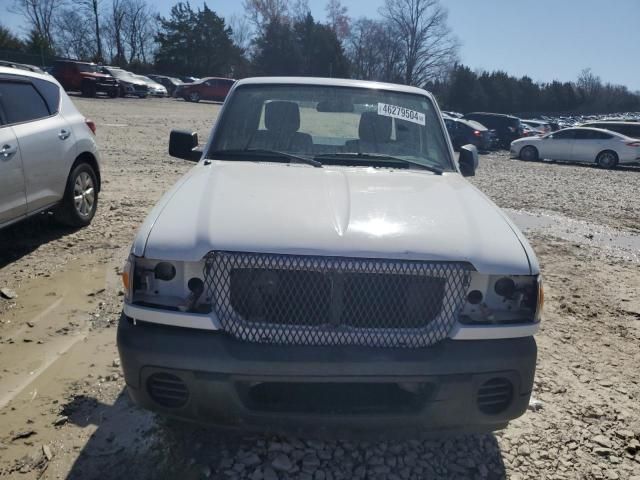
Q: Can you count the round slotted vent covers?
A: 2